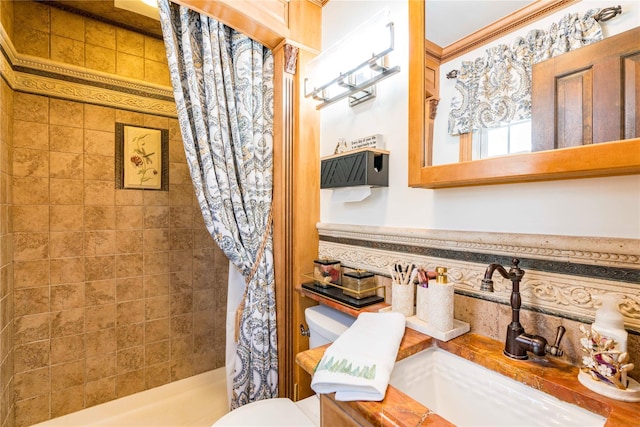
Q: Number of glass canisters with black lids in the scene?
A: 2